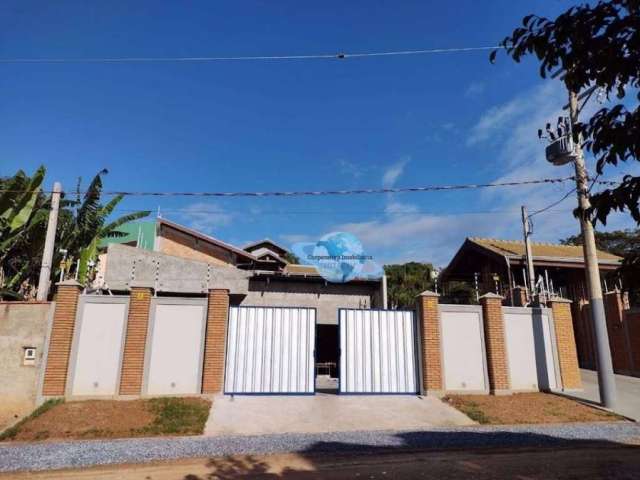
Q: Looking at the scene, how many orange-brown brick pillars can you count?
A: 6